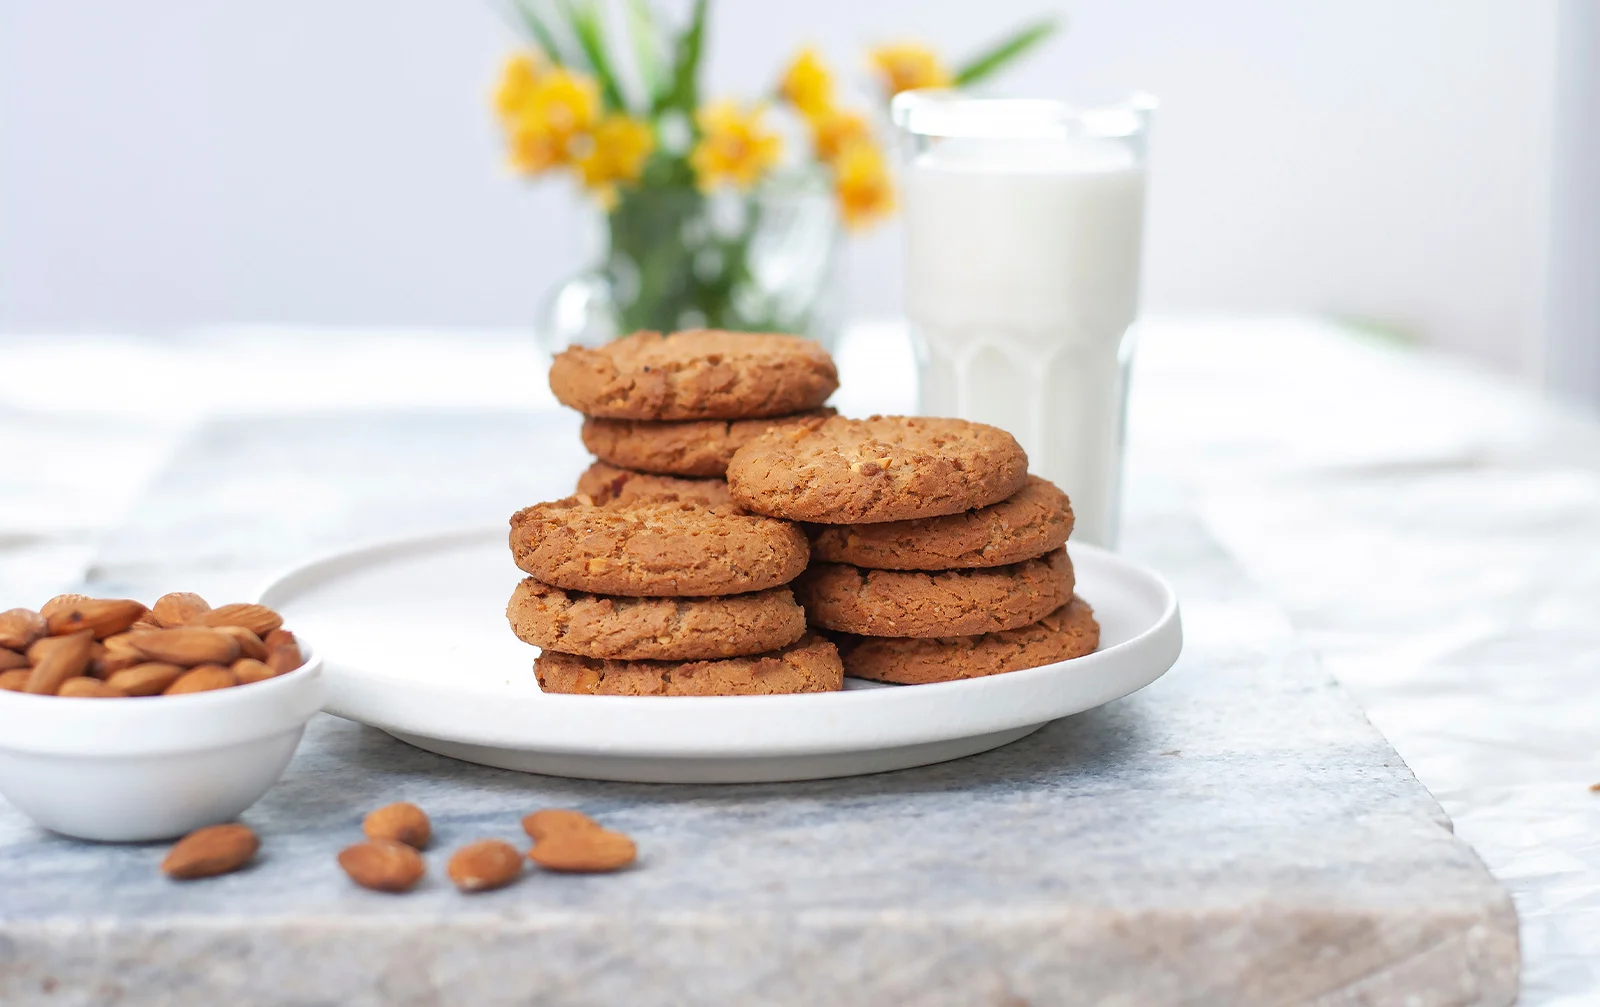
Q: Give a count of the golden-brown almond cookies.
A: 10